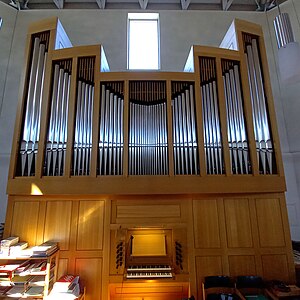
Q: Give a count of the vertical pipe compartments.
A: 9